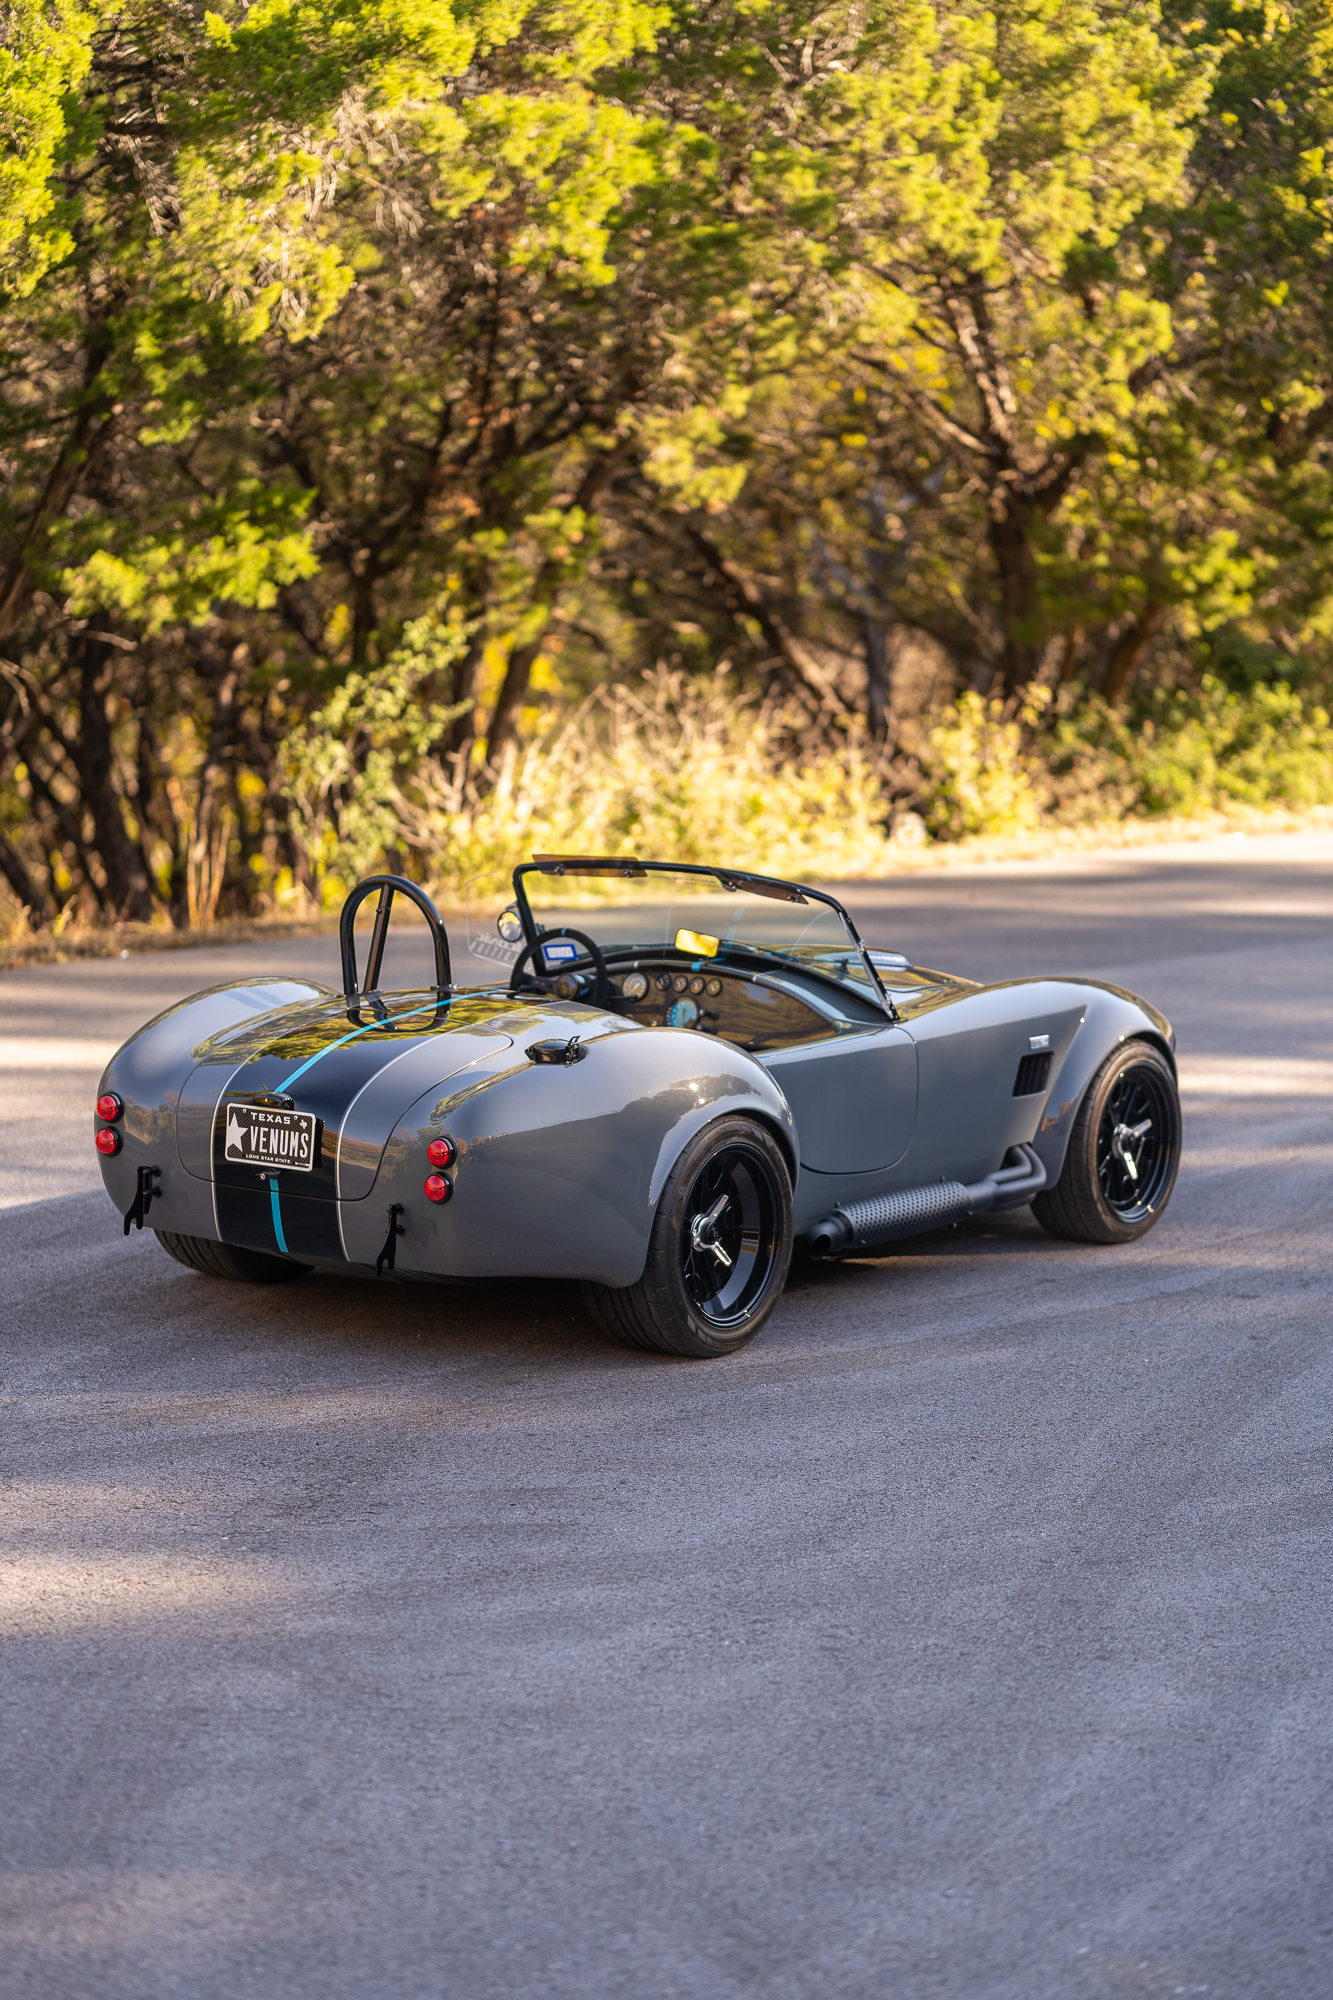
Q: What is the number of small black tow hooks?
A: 2